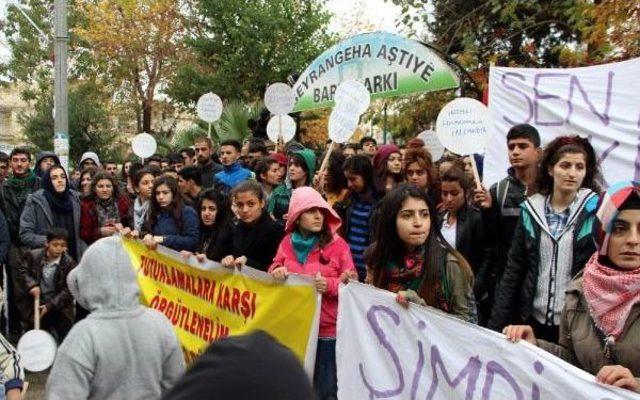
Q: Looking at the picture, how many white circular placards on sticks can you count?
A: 9